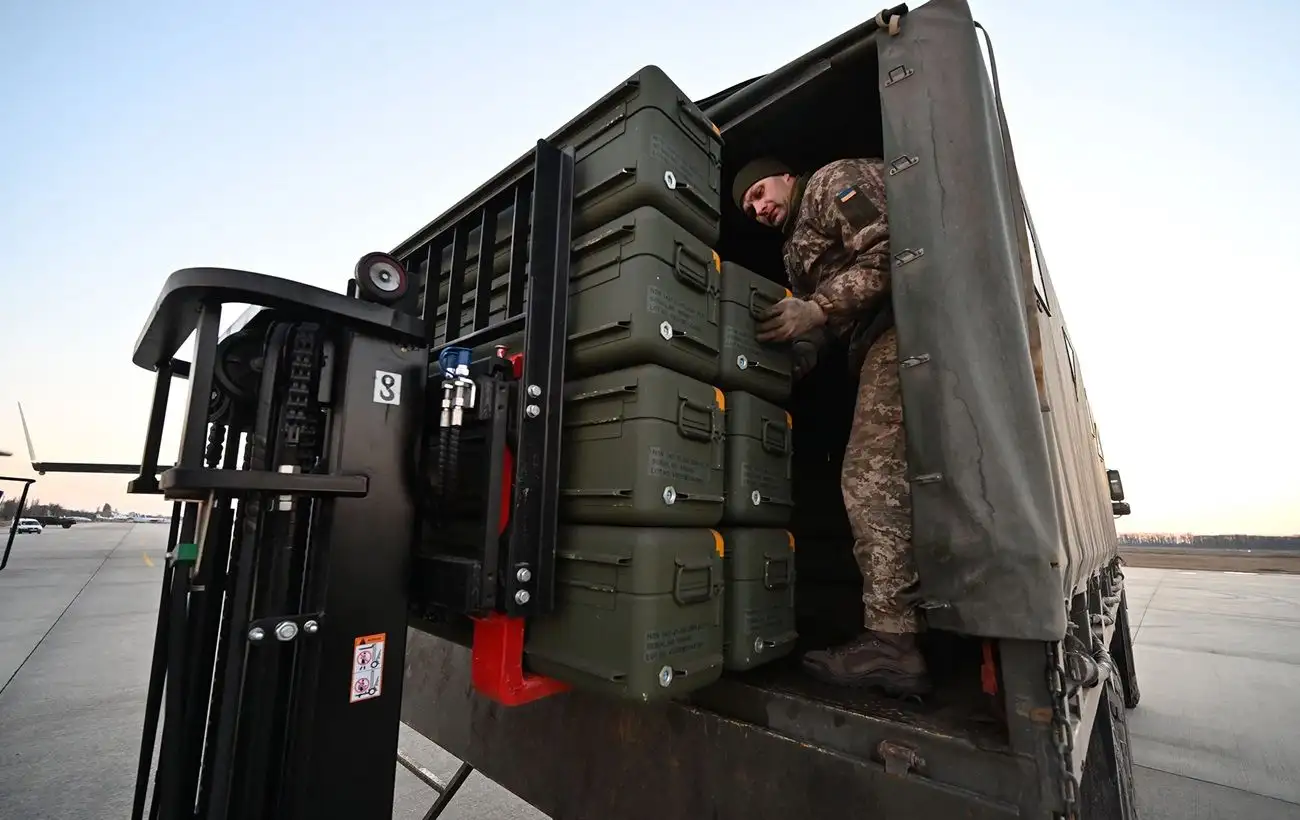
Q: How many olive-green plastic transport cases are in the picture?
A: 7